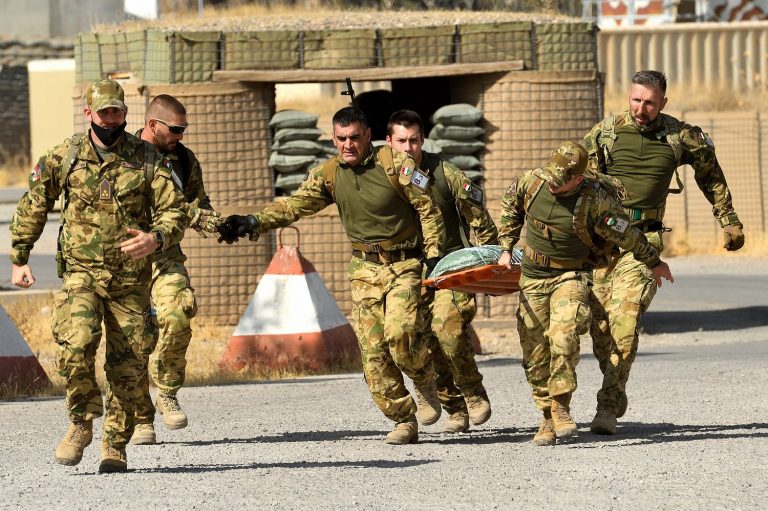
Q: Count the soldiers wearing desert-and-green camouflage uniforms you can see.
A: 6